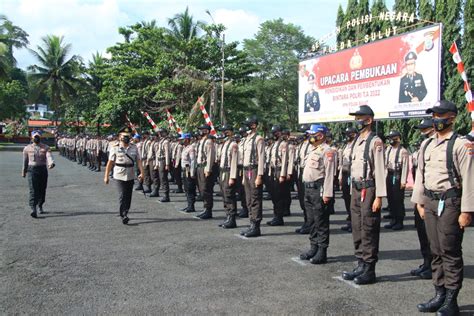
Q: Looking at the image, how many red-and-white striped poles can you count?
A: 5